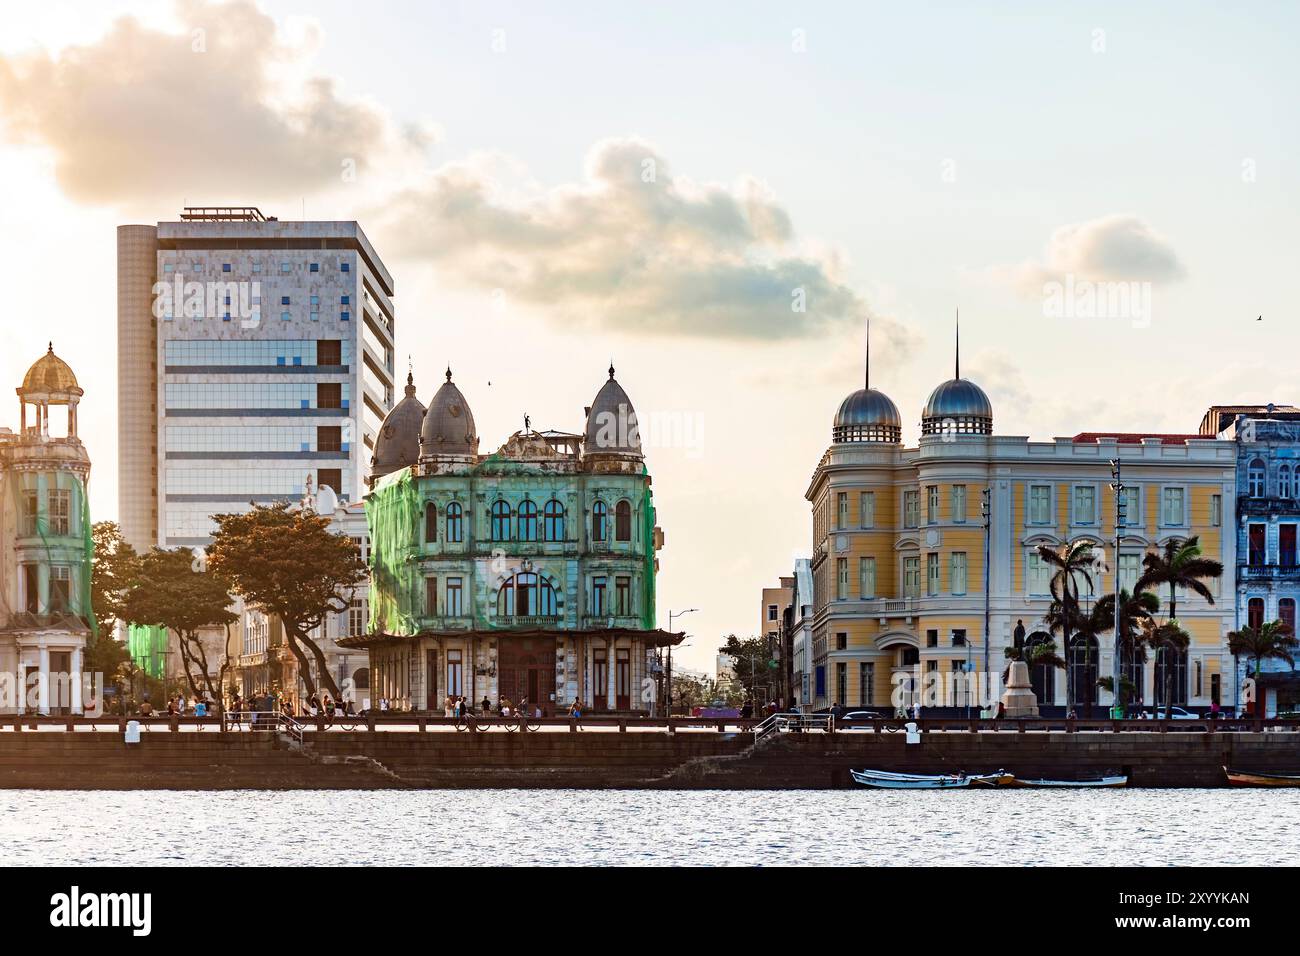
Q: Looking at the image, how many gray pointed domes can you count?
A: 3